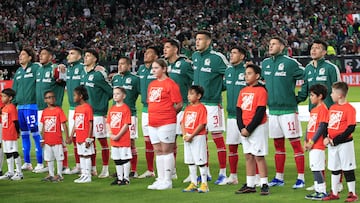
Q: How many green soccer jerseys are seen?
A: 11